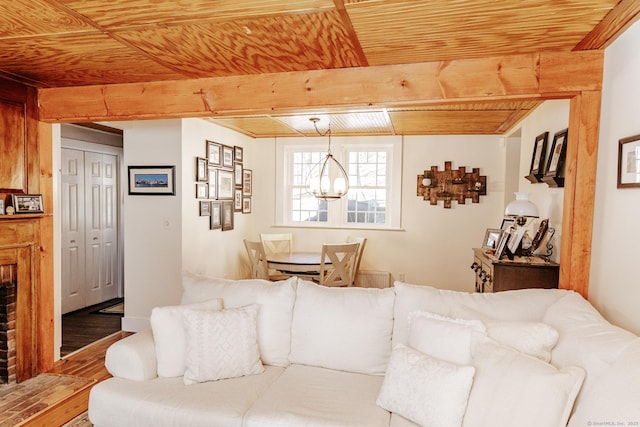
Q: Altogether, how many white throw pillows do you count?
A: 6